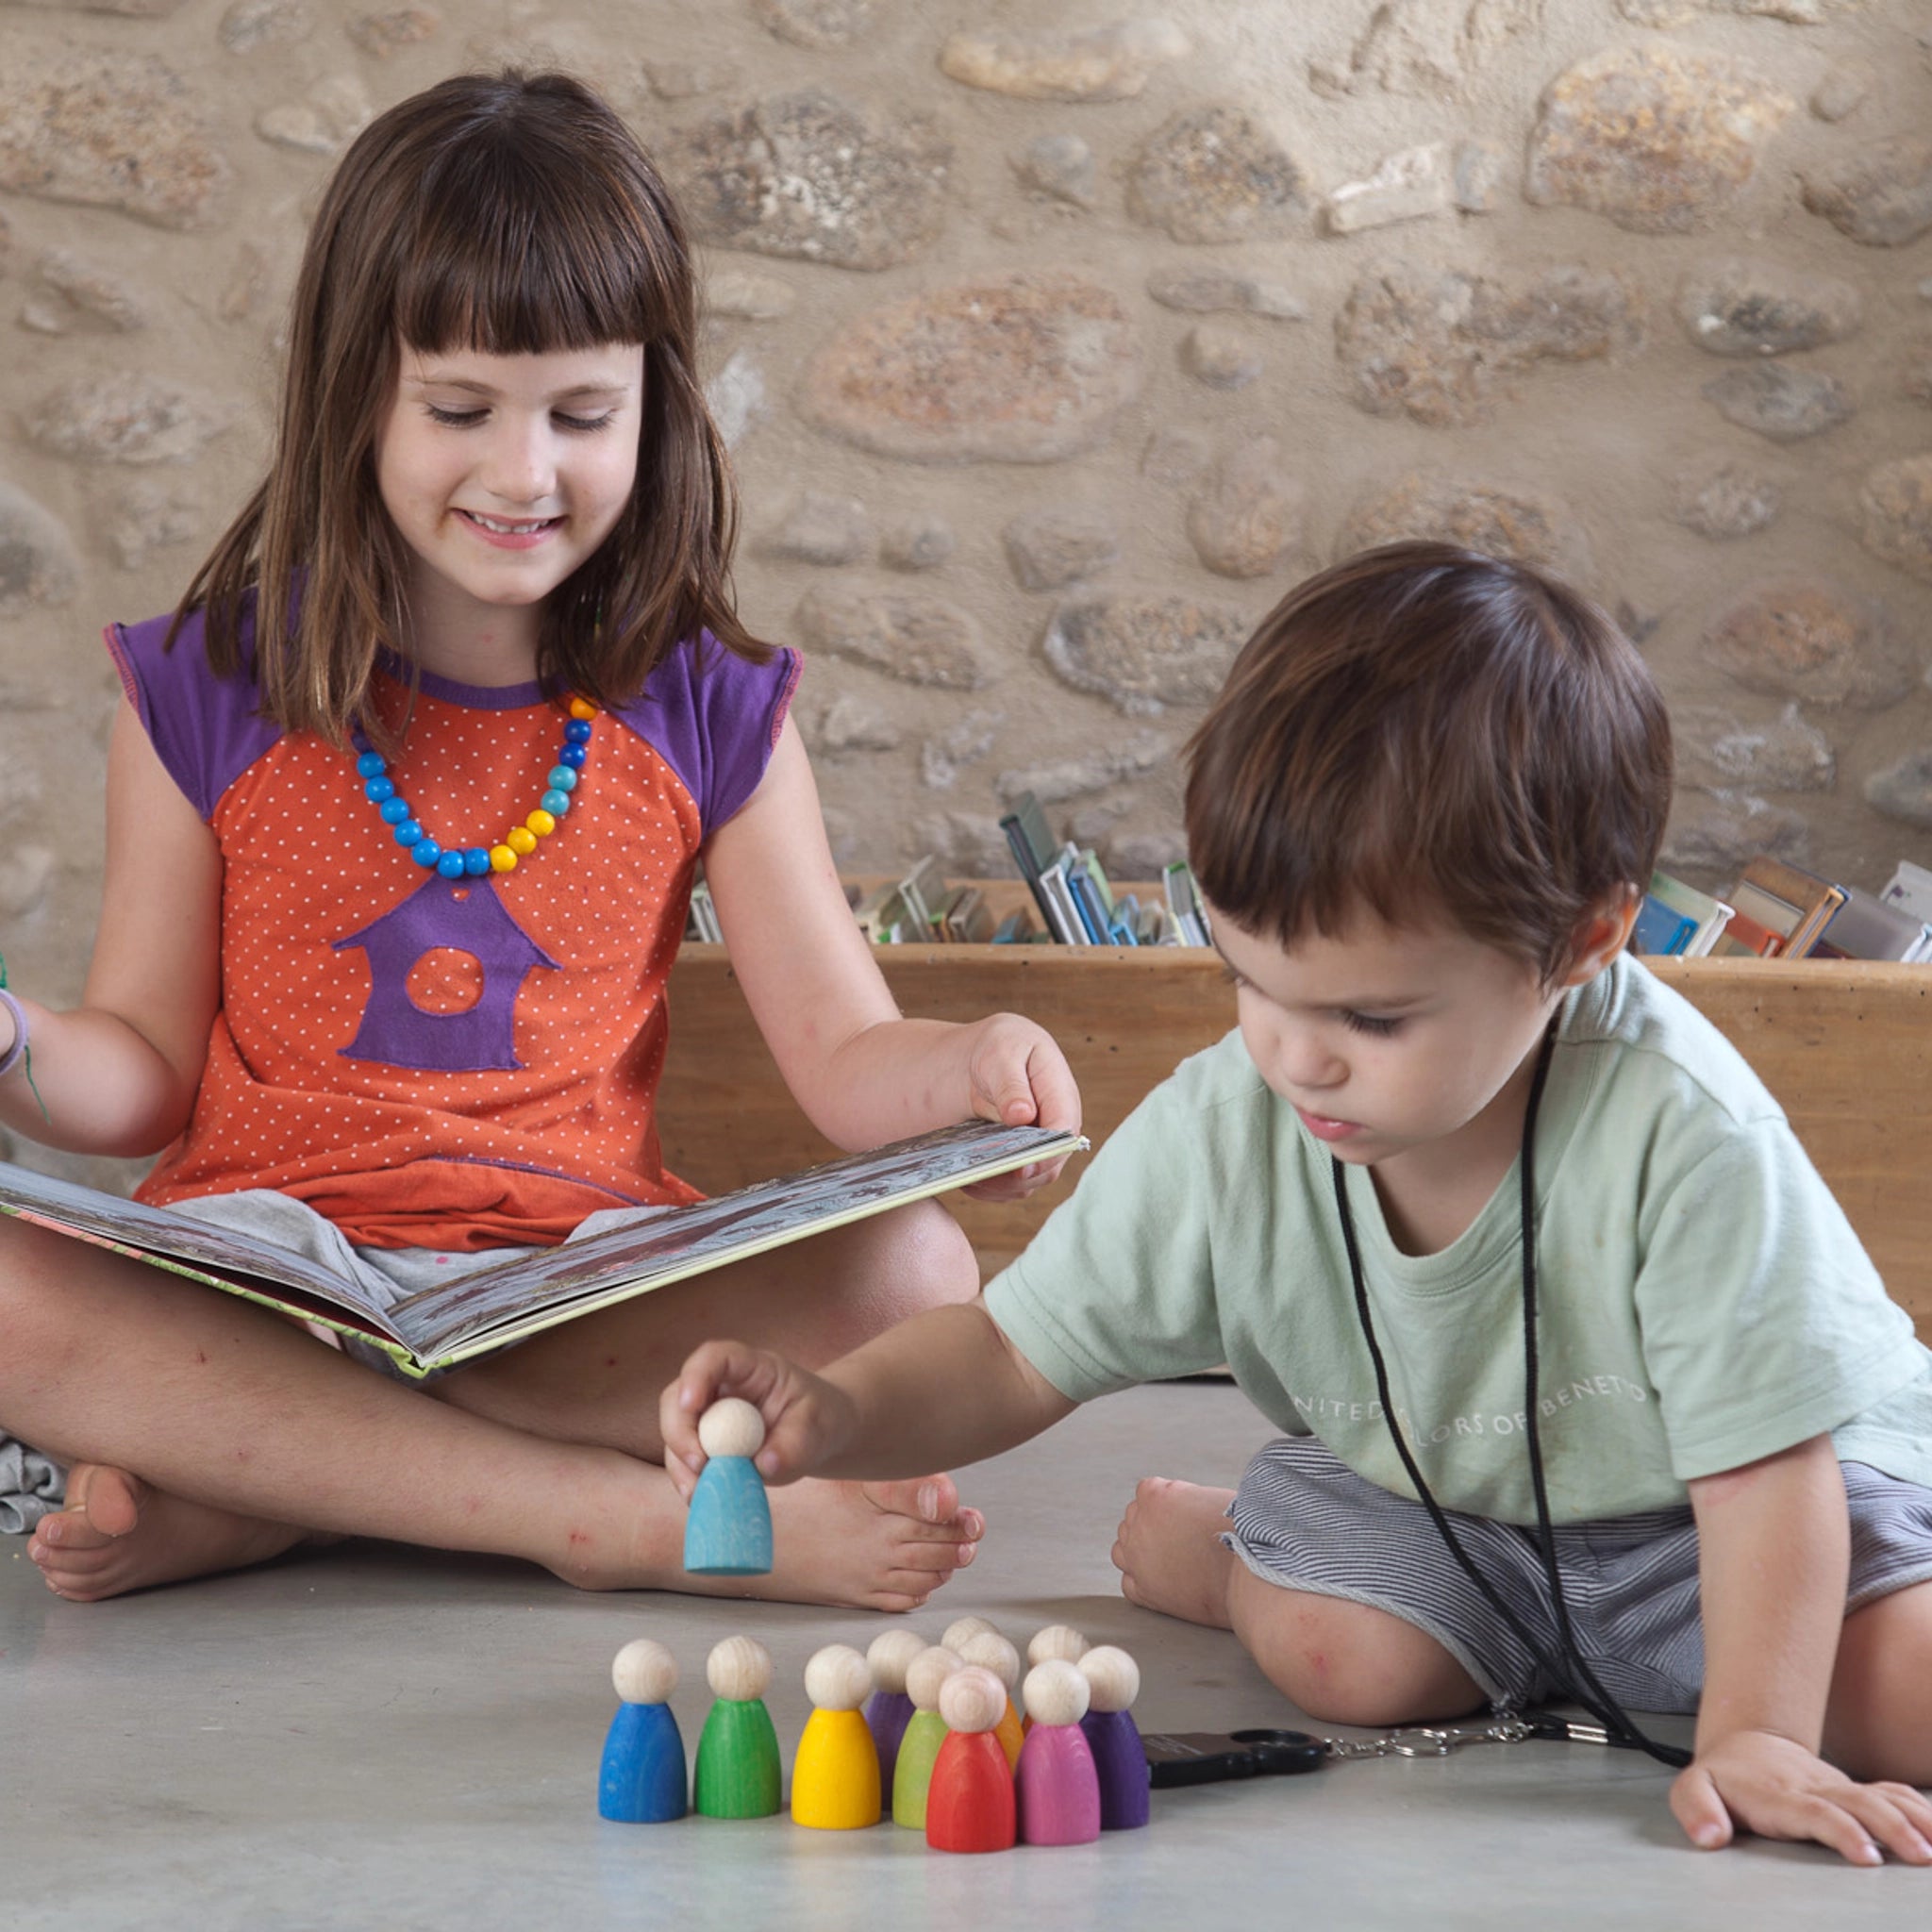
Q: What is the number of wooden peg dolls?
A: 12